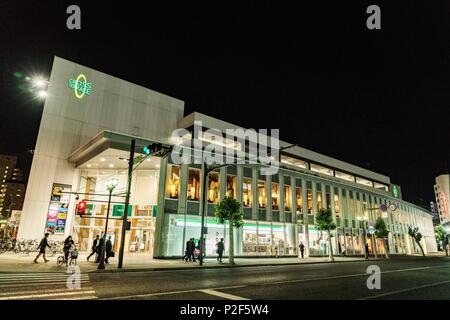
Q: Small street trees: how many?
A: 4